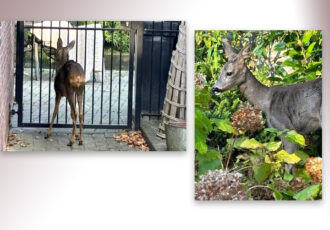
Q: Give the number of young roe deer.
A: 2